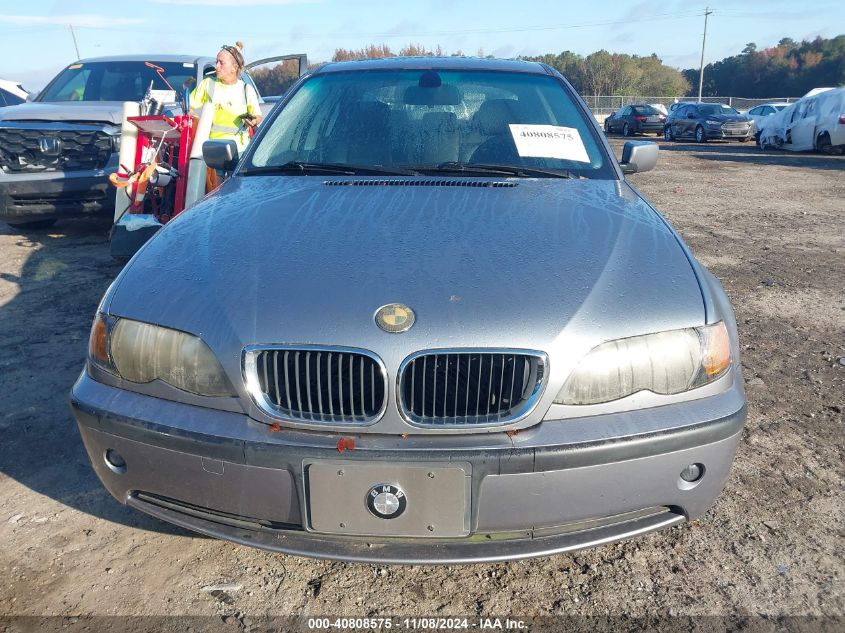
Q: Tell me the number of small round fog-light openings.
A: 2